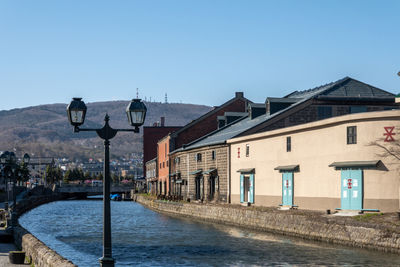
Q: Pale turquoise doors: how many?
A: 3